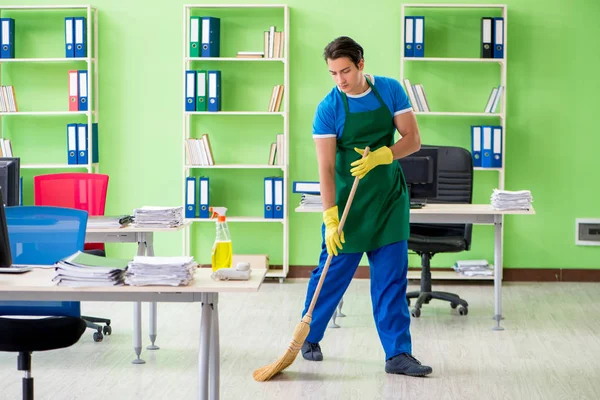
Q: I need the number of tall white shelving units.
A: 3